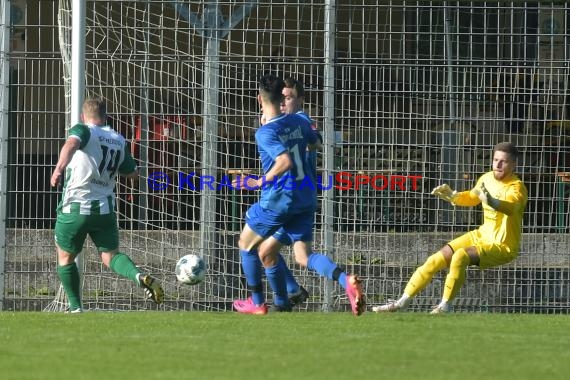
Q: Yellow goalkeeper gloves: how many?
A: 2